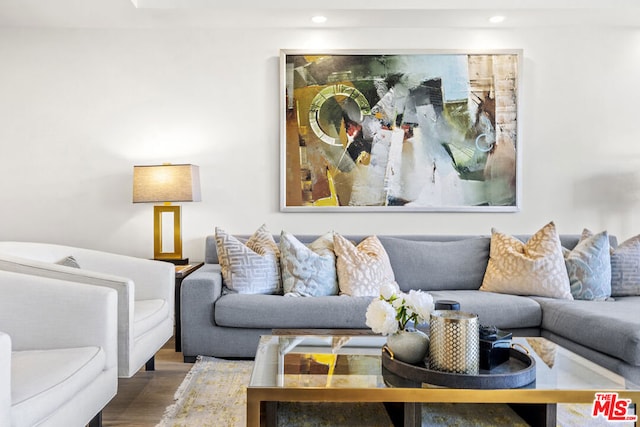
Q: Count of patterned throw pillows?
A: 6